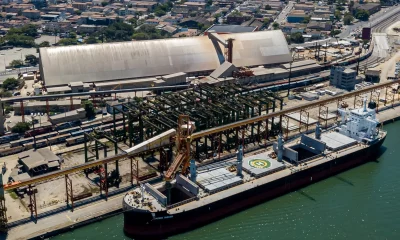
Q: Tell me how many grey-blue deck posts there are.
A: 4